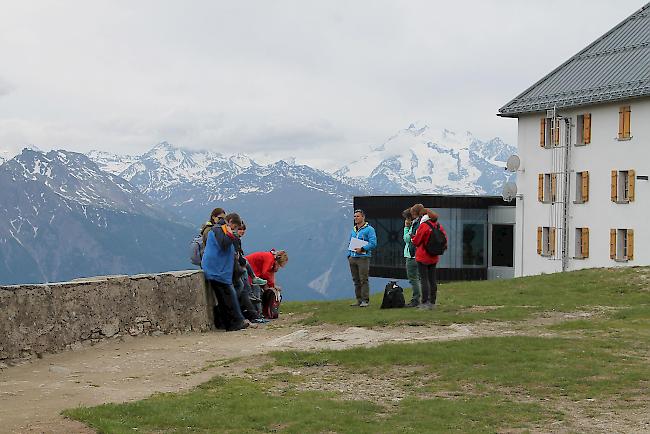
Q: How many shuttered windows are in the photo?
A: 9